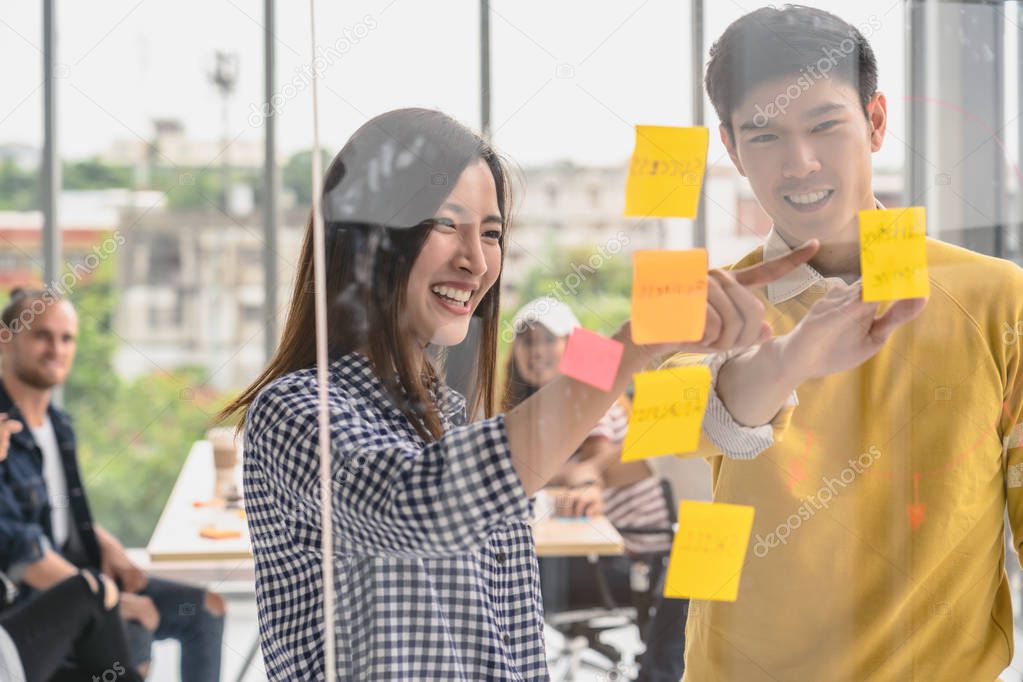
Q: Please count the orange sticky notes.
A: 1